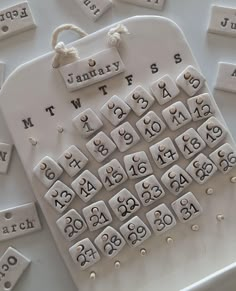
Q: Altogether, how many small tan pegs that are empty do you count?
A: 10